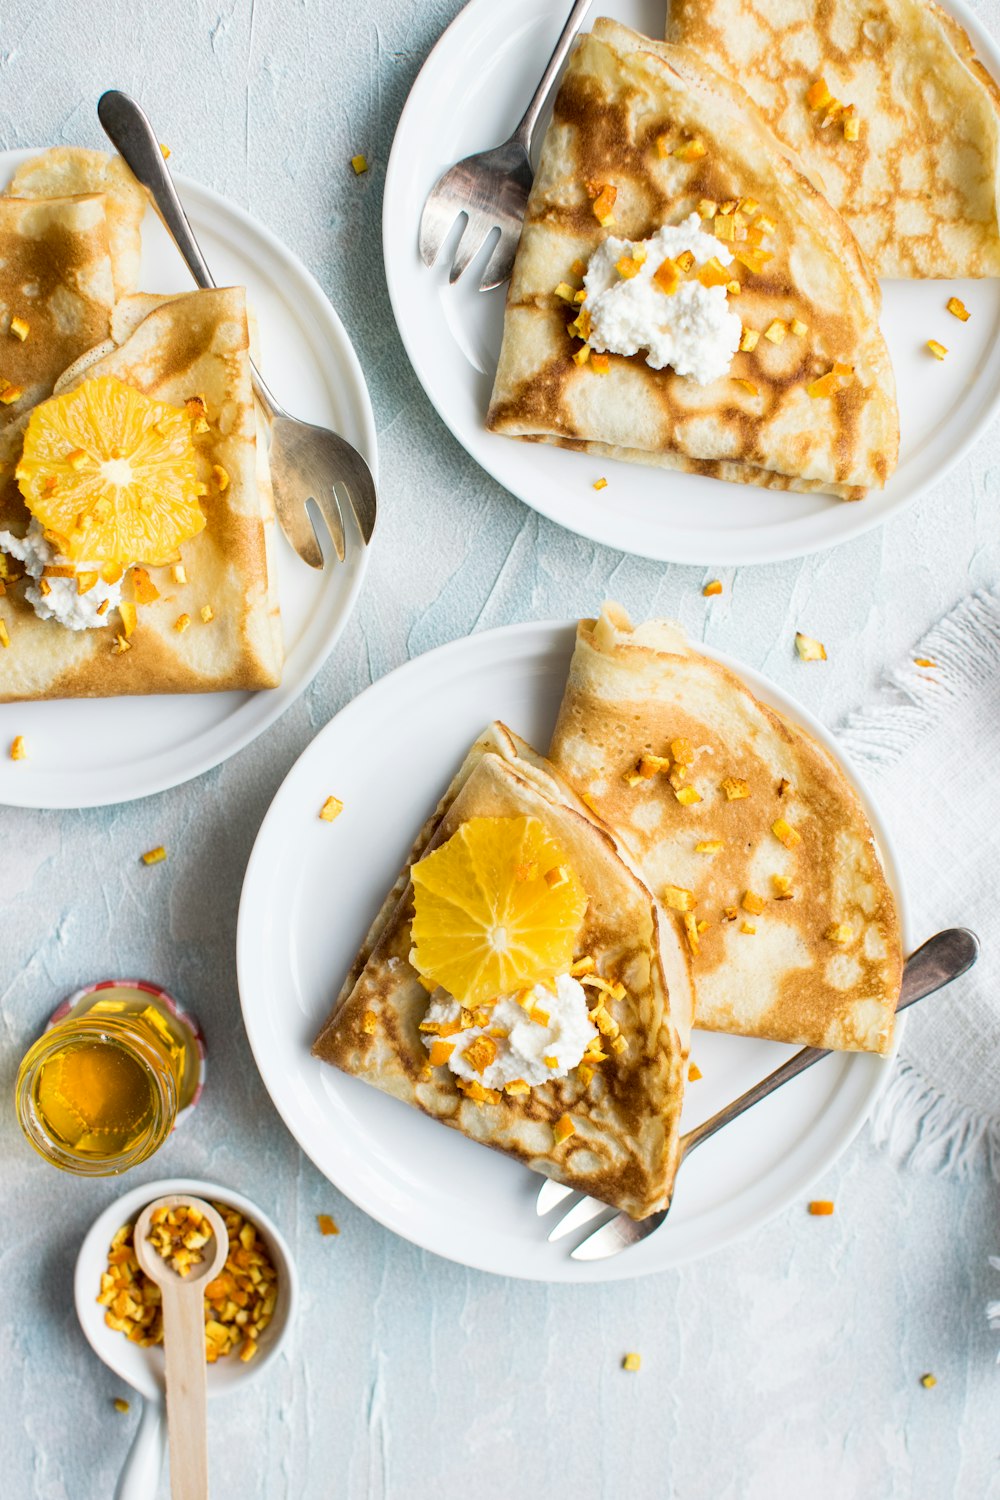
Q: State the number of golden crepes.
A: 6